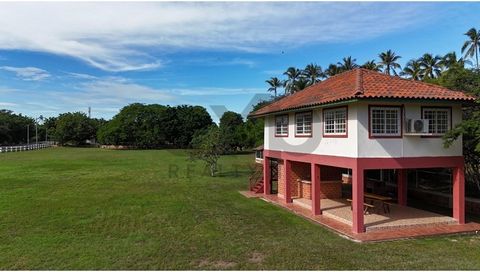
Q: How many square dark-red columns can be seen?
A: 6